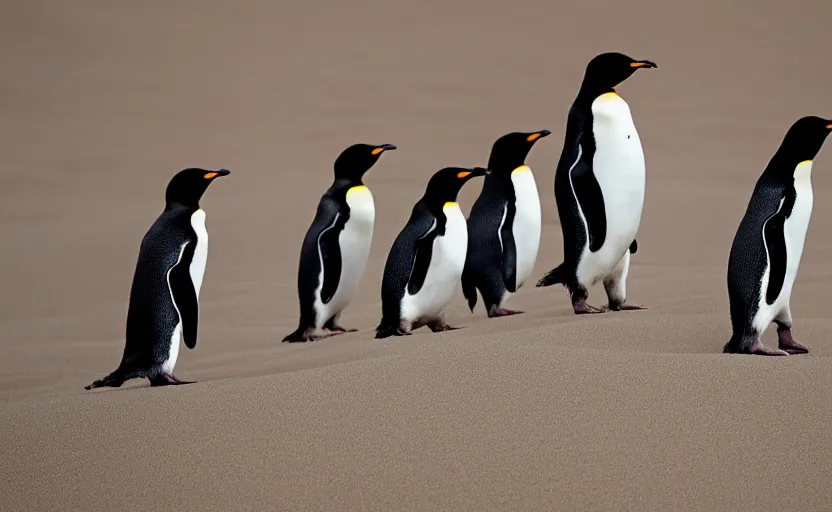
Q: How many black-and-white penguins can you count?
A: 6